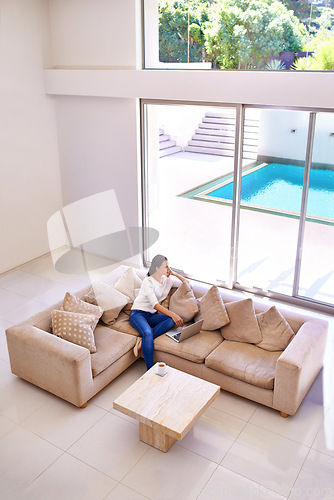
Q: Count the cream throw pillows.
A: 2